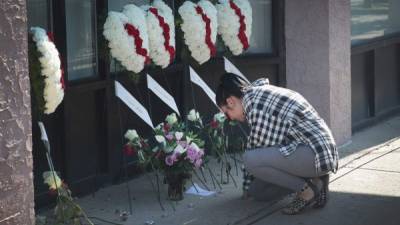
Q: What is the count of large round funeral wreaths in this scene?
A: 5